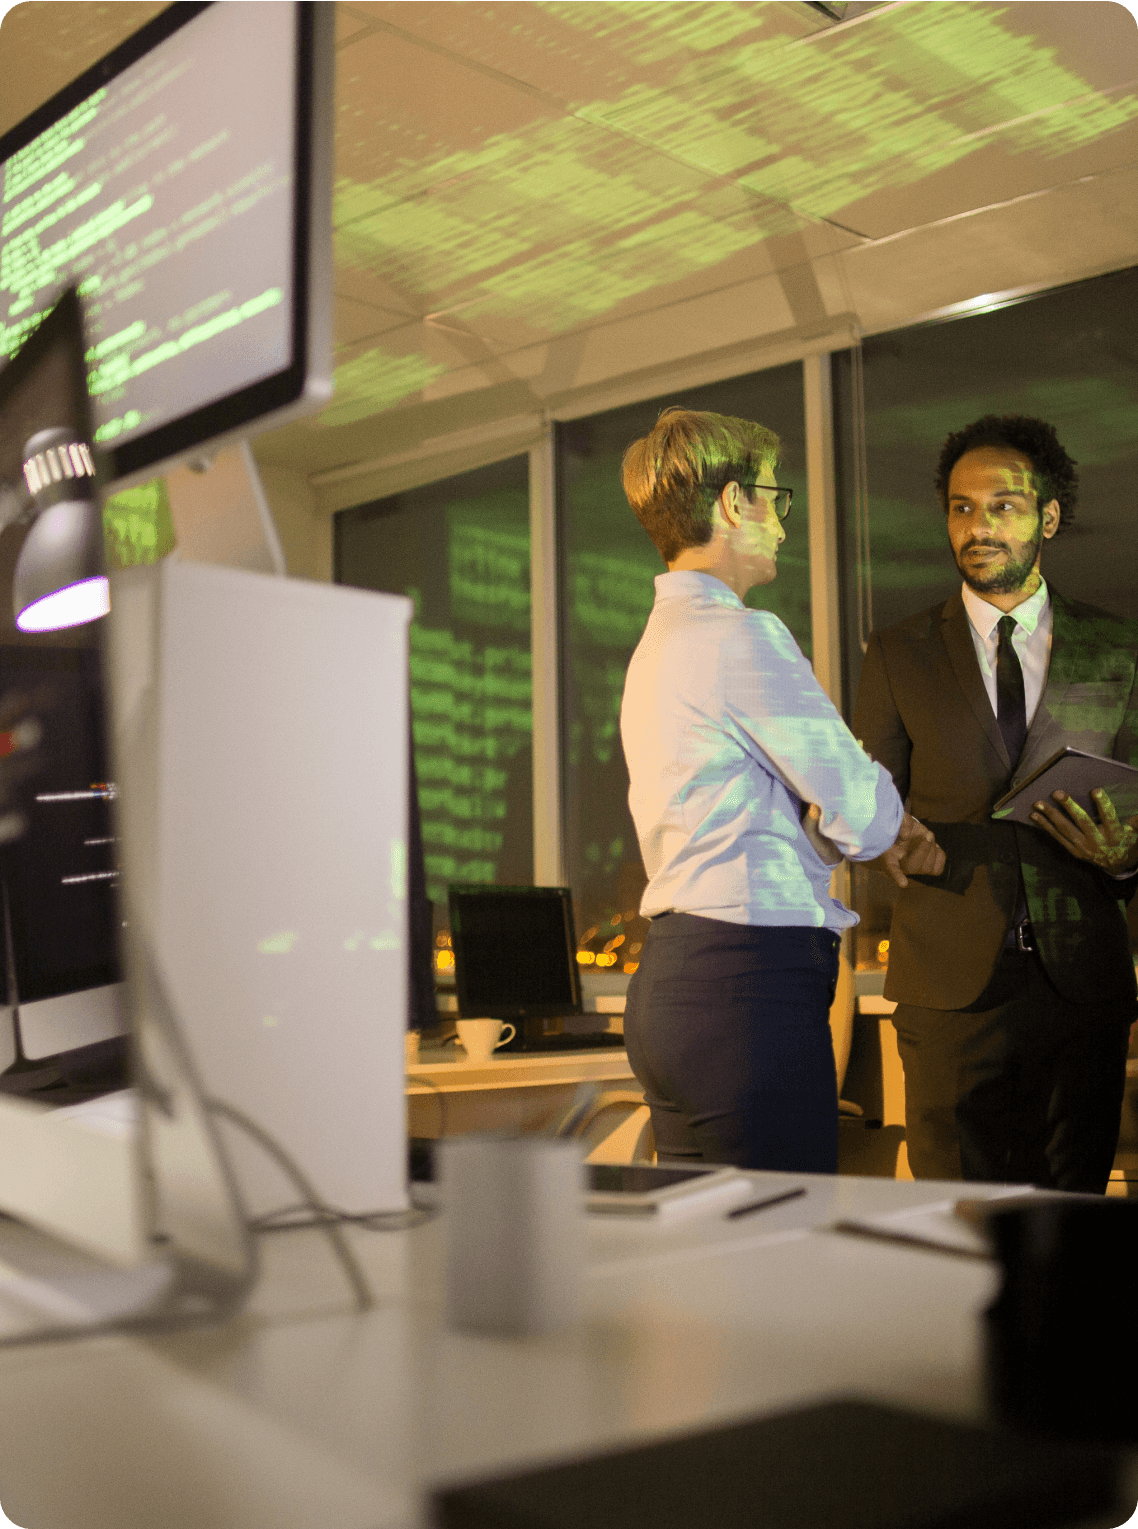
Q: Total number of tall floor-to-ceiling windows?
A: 3